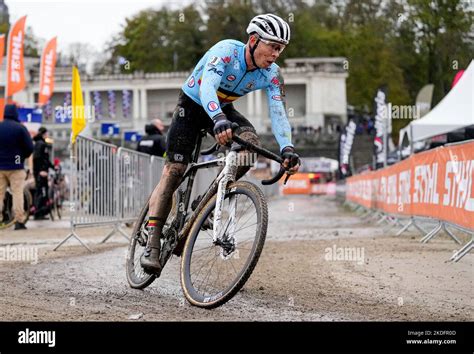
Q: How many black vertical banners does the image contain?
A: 2